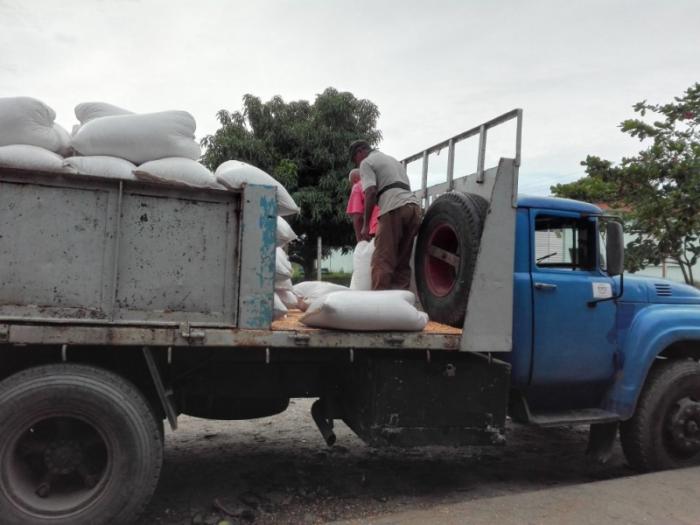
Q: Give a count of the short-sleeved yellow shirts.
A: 0